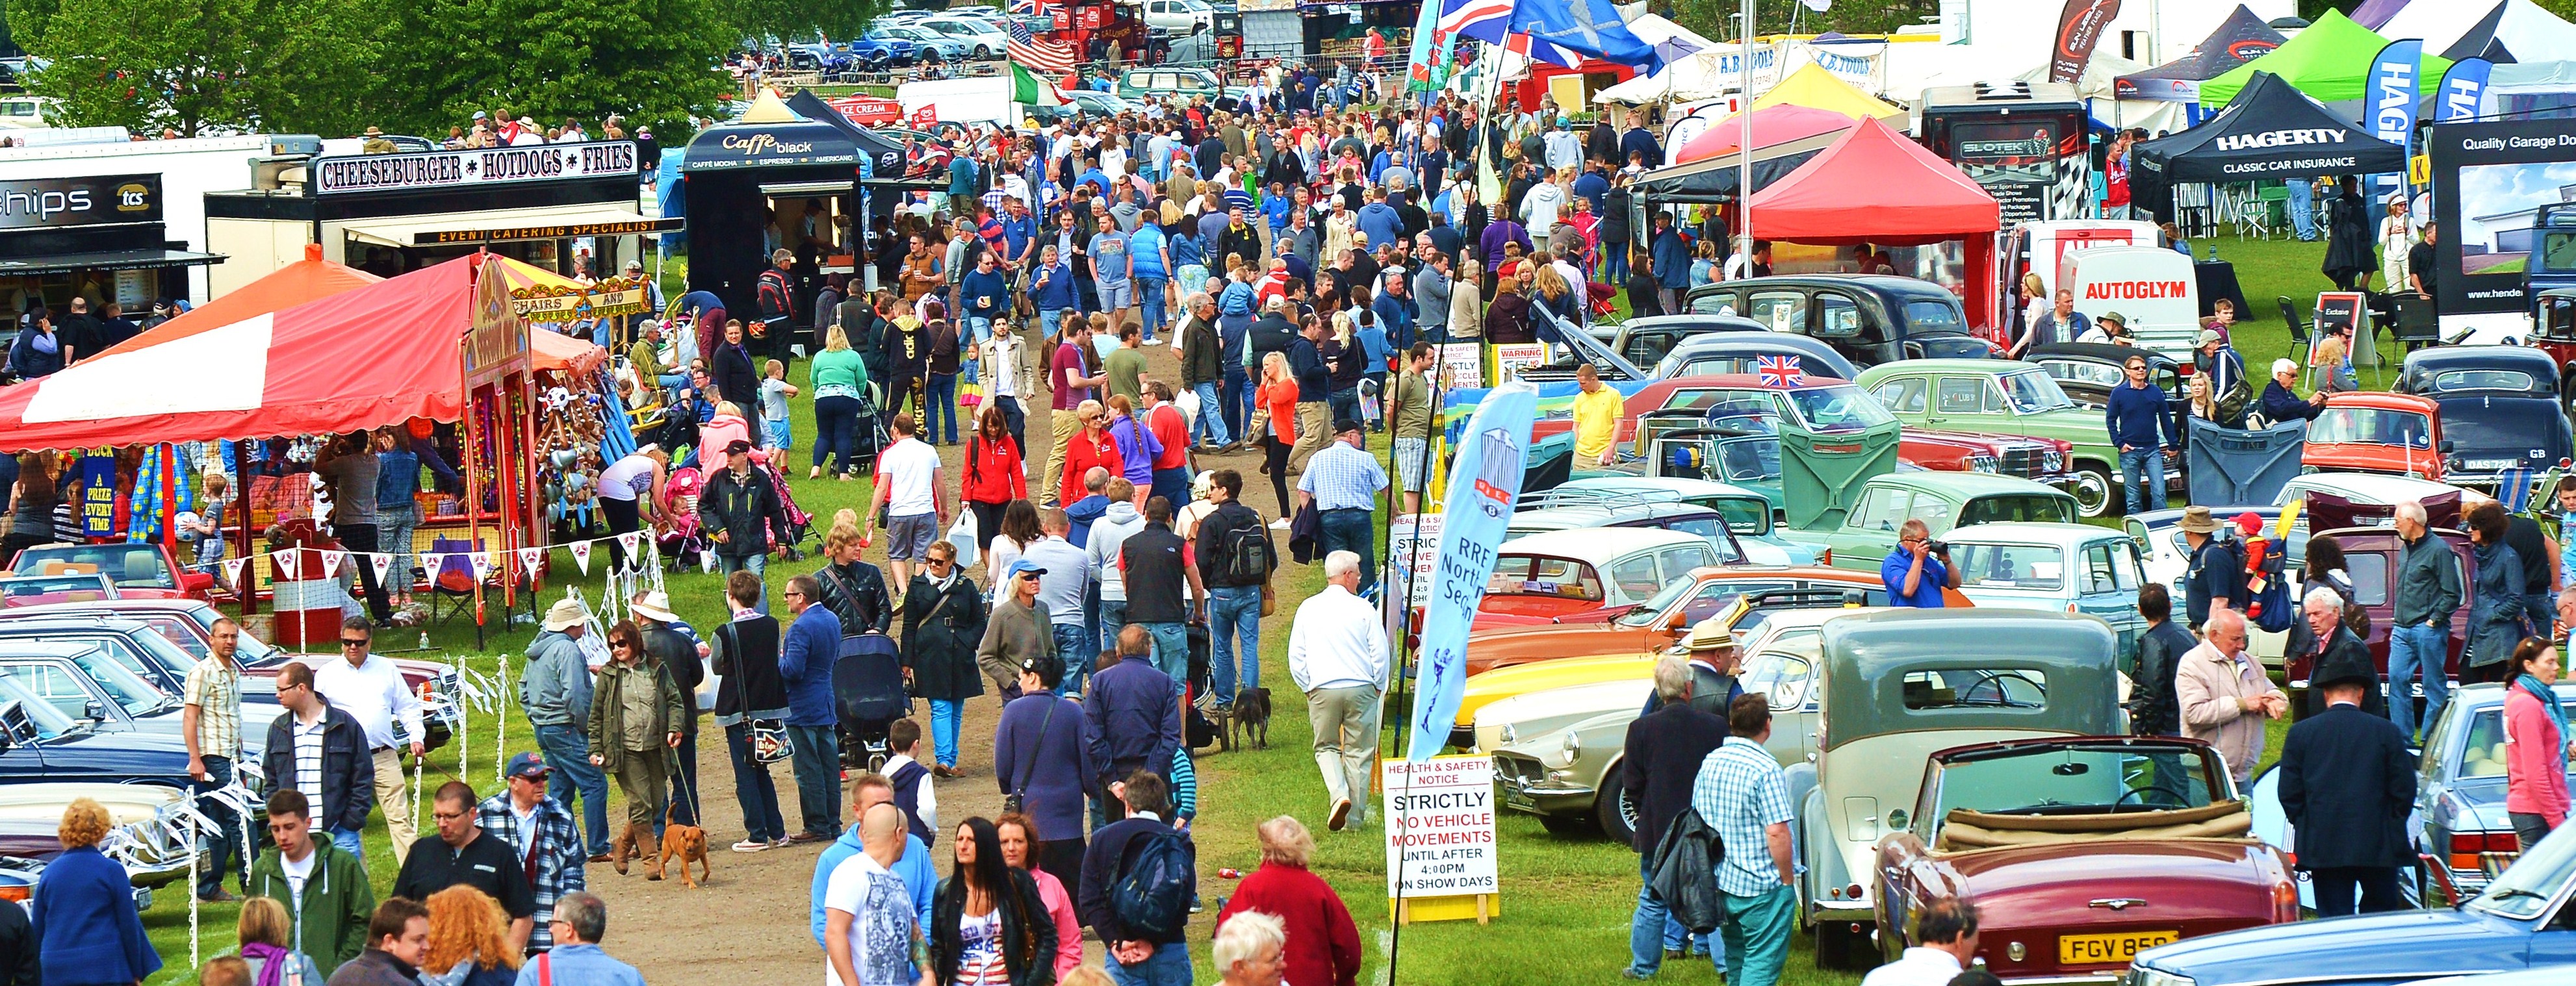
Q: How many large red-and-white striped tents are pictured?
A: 1